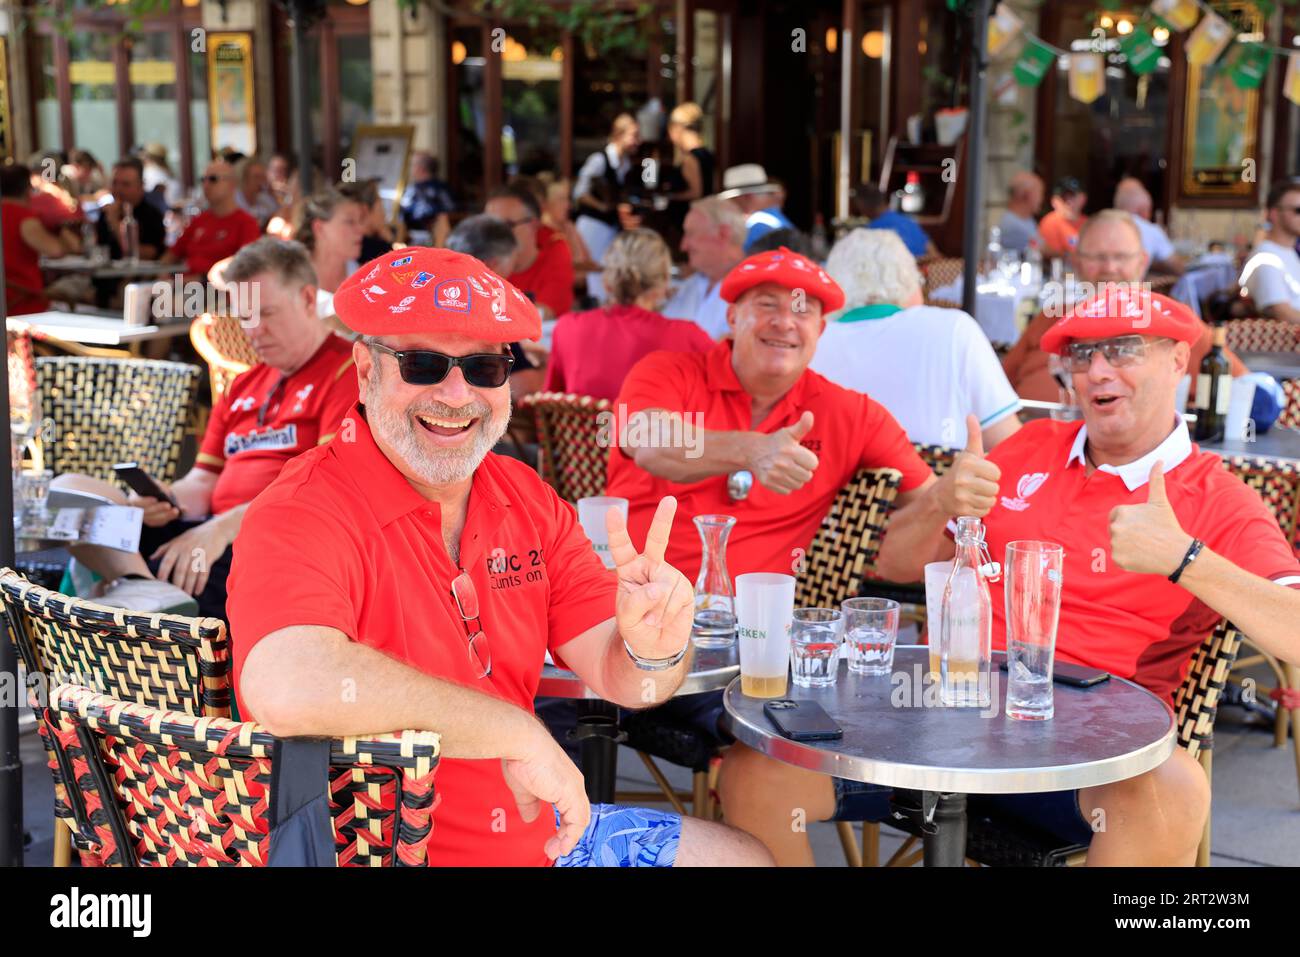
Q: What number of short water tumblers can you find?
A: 2